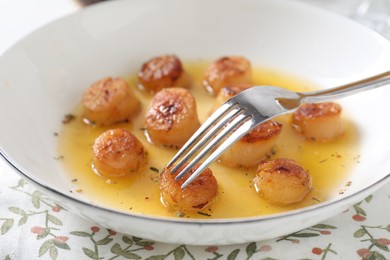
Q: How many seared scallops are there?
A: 10